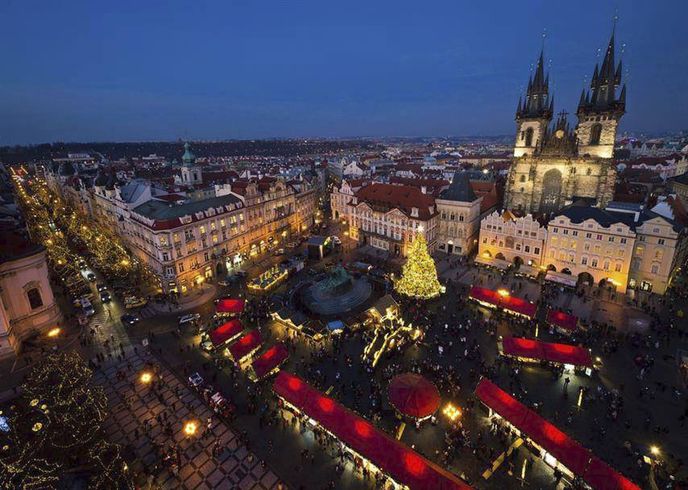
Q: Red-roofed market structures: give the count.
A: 10